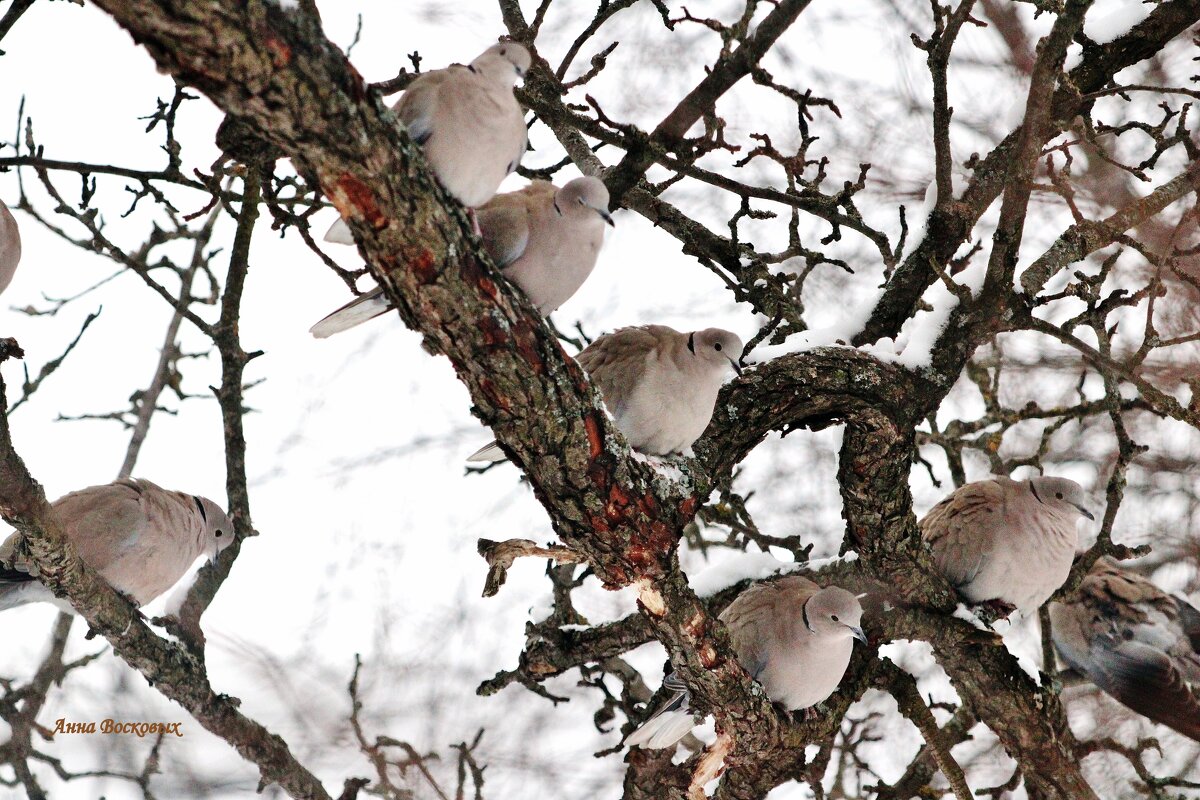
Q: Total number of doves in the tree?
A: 8